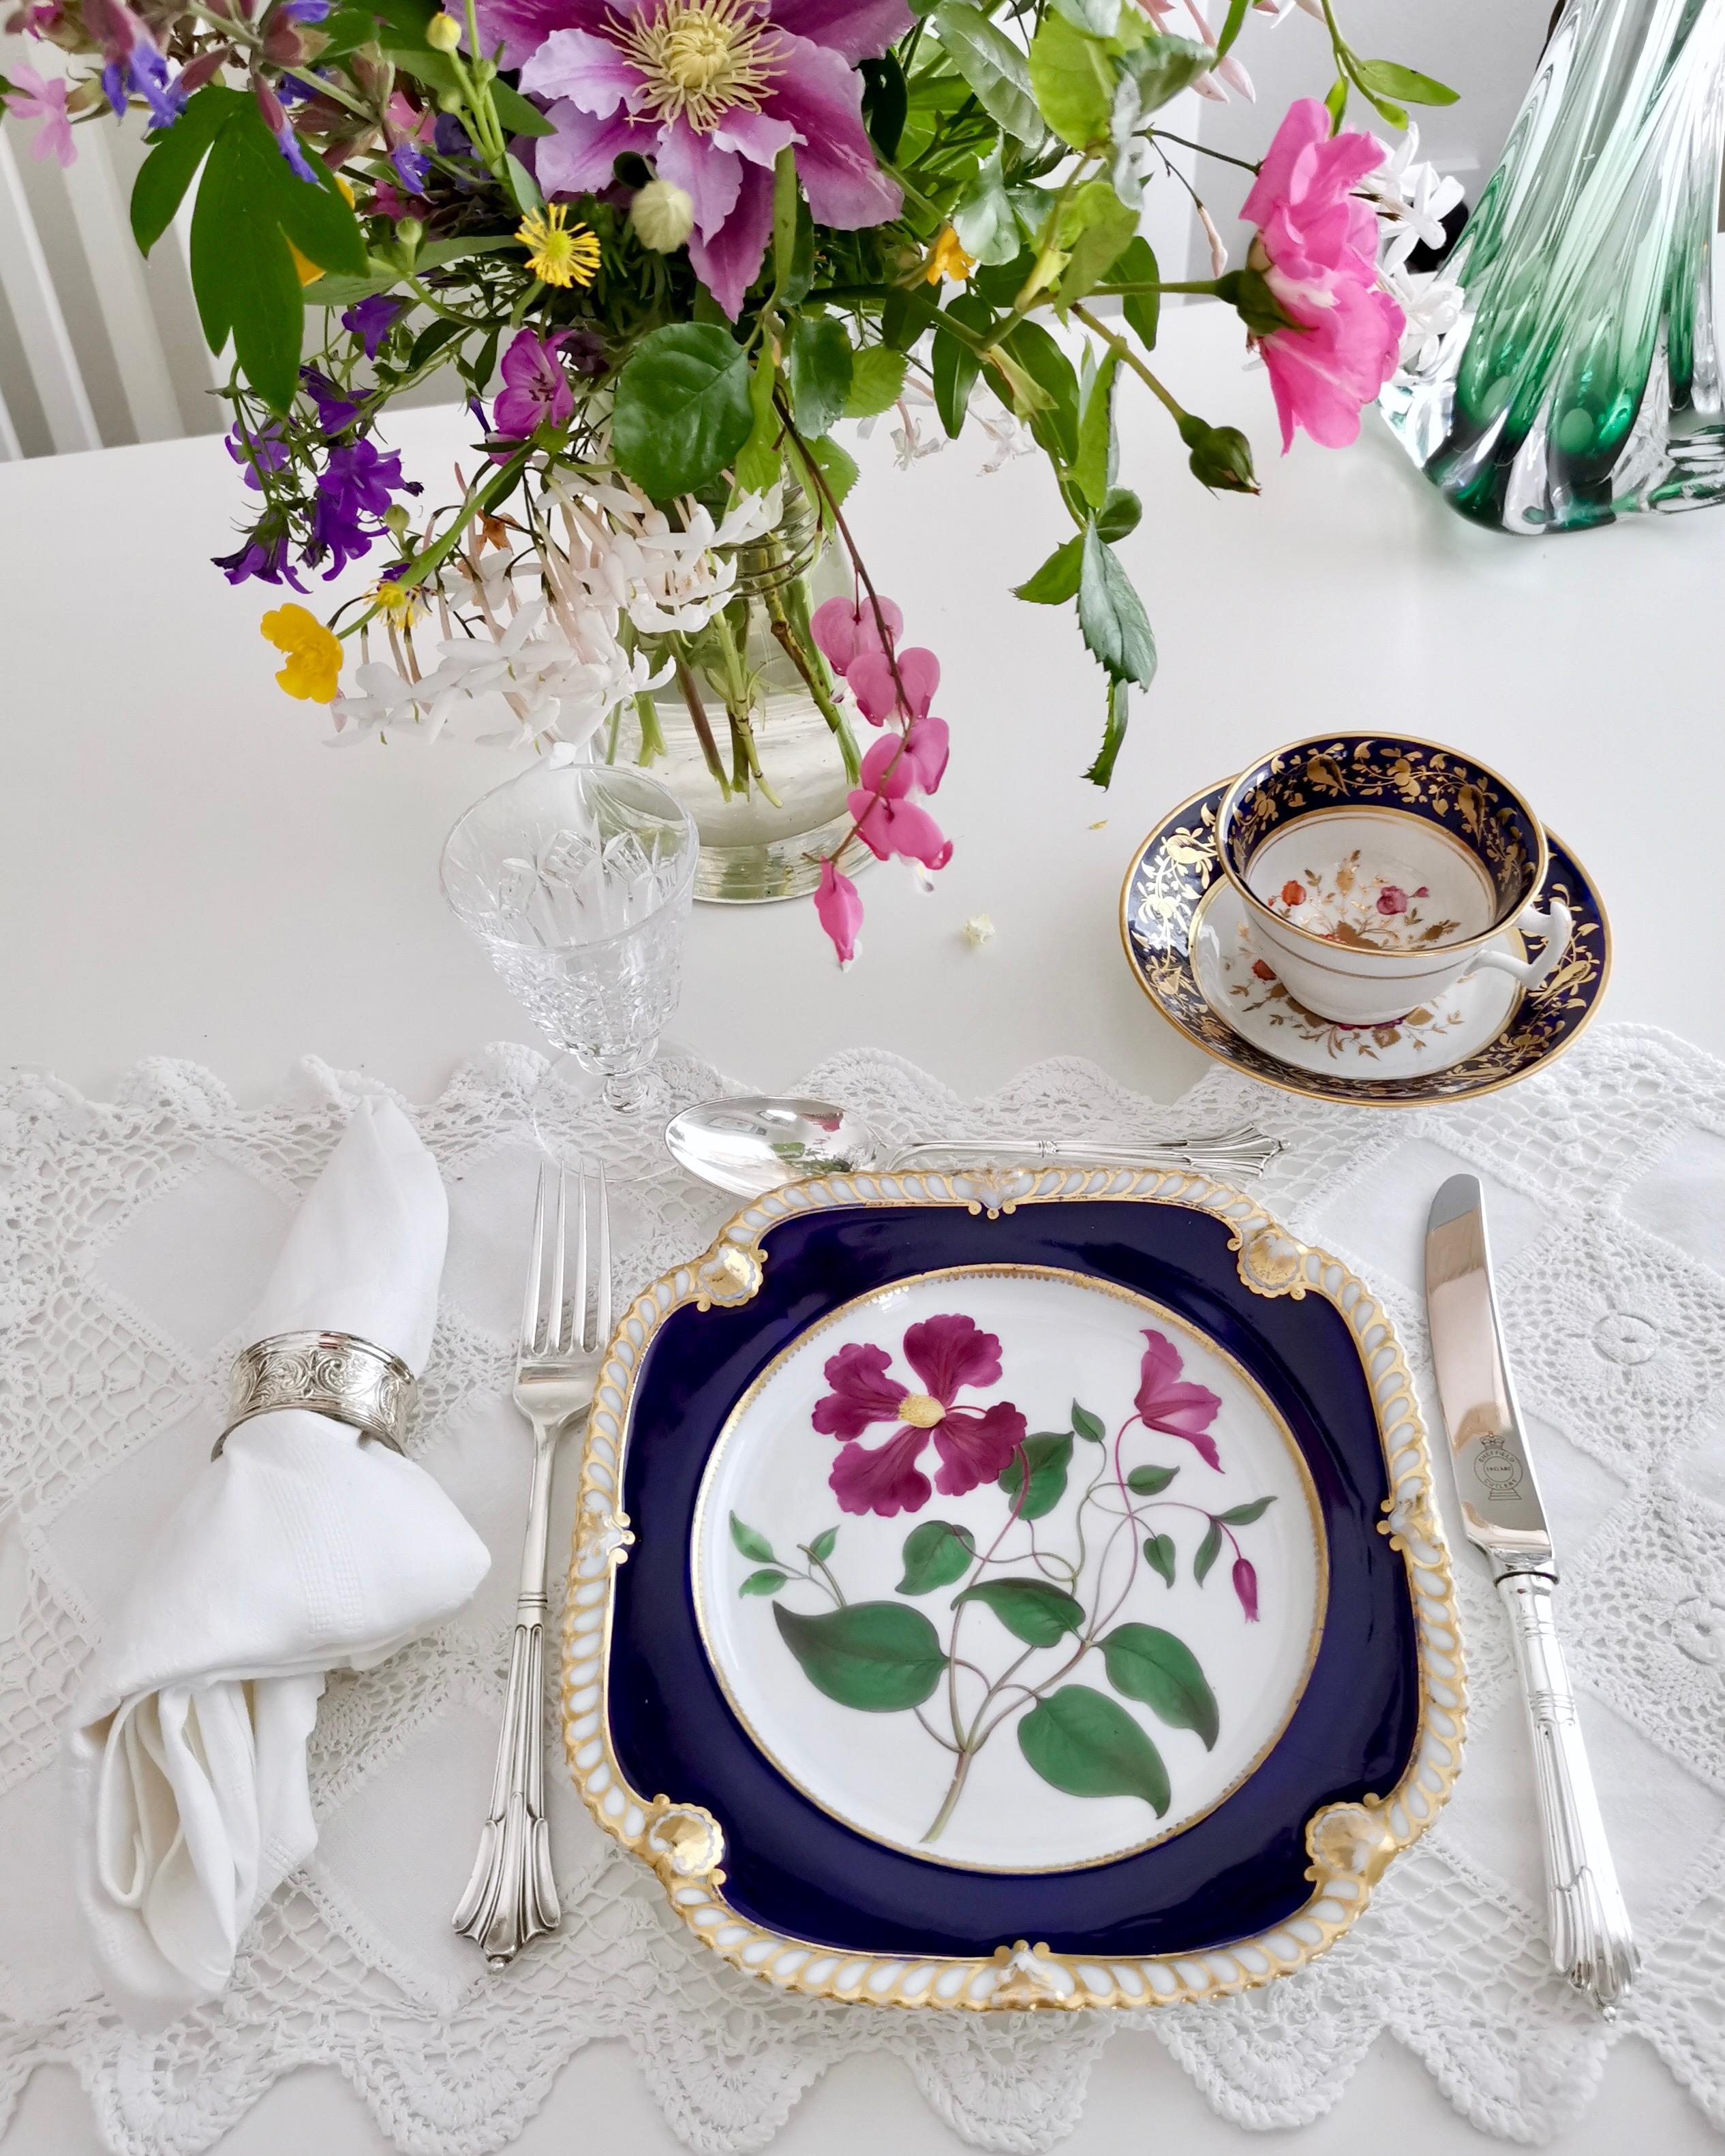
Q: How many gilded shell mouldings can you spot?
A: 4